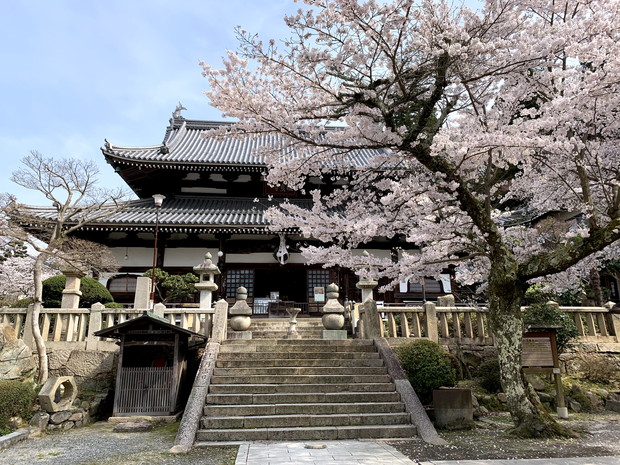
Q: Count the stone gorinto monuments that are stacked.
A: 2